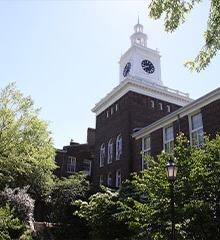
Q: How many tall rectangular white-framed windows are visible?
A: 3